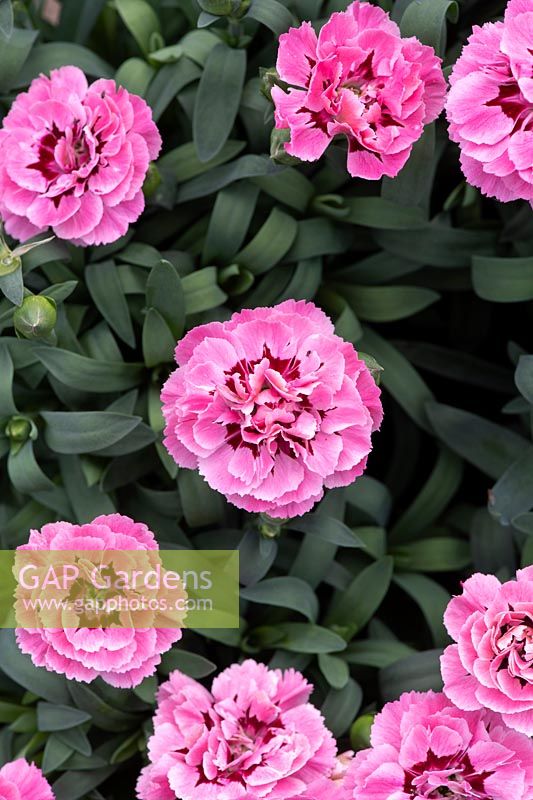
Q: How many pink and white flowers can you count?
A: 9